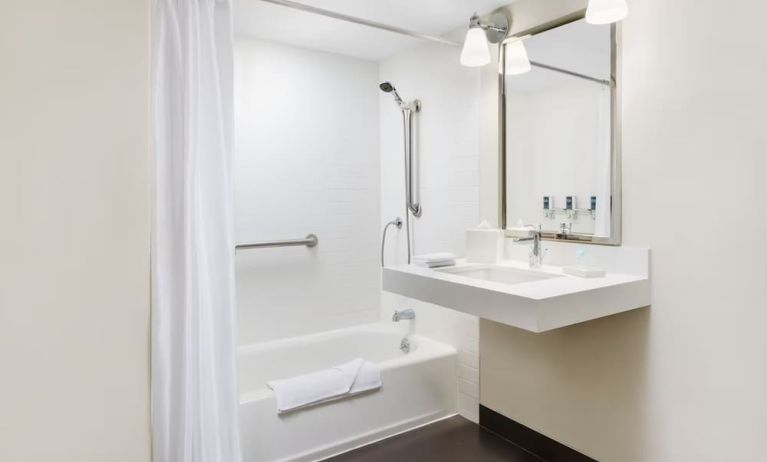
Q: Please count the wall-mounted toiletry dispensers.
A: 3